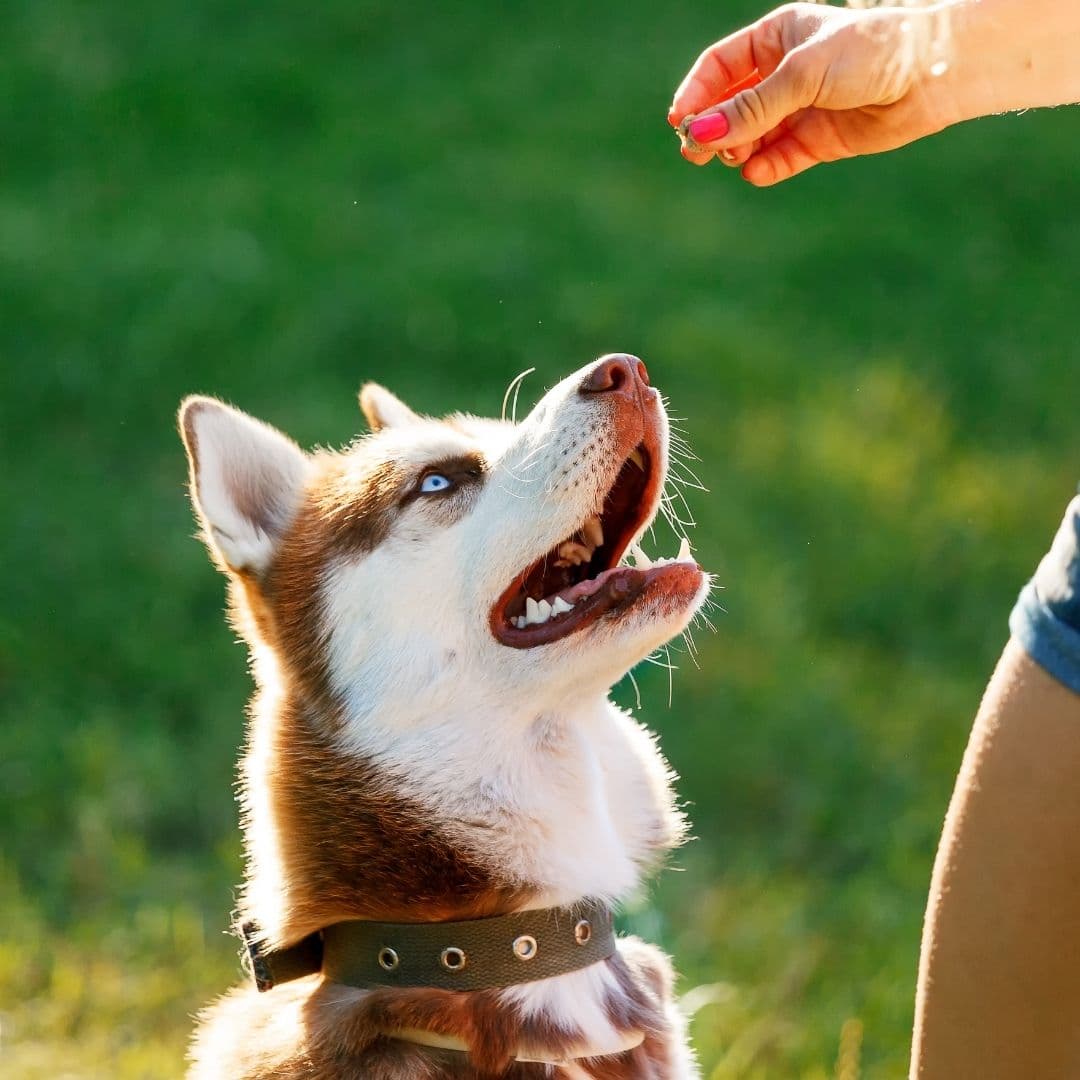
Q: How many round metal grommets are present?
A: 4